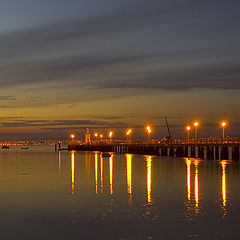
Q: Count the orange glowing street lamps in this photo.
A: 11